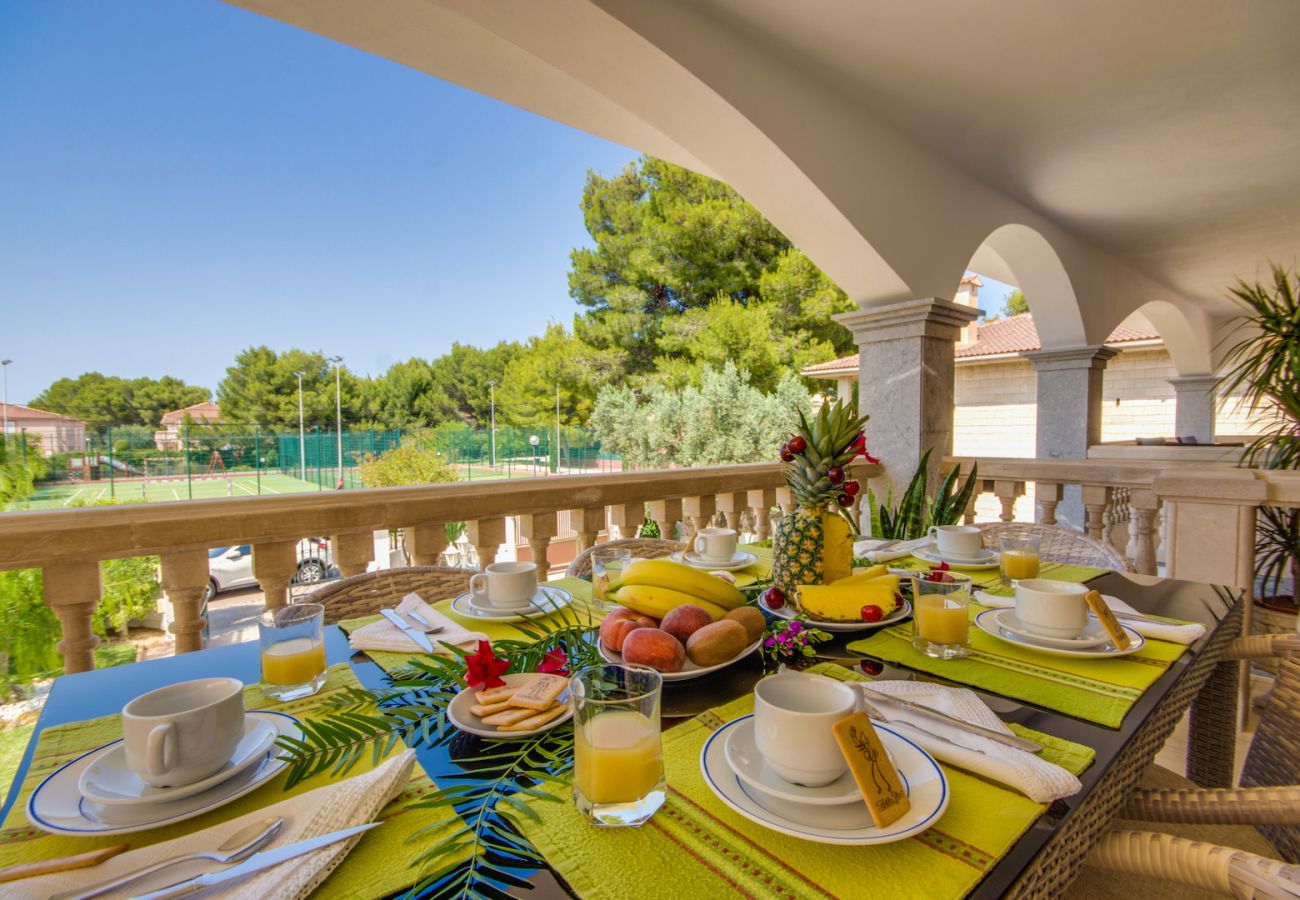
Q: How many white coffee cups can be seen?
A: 6